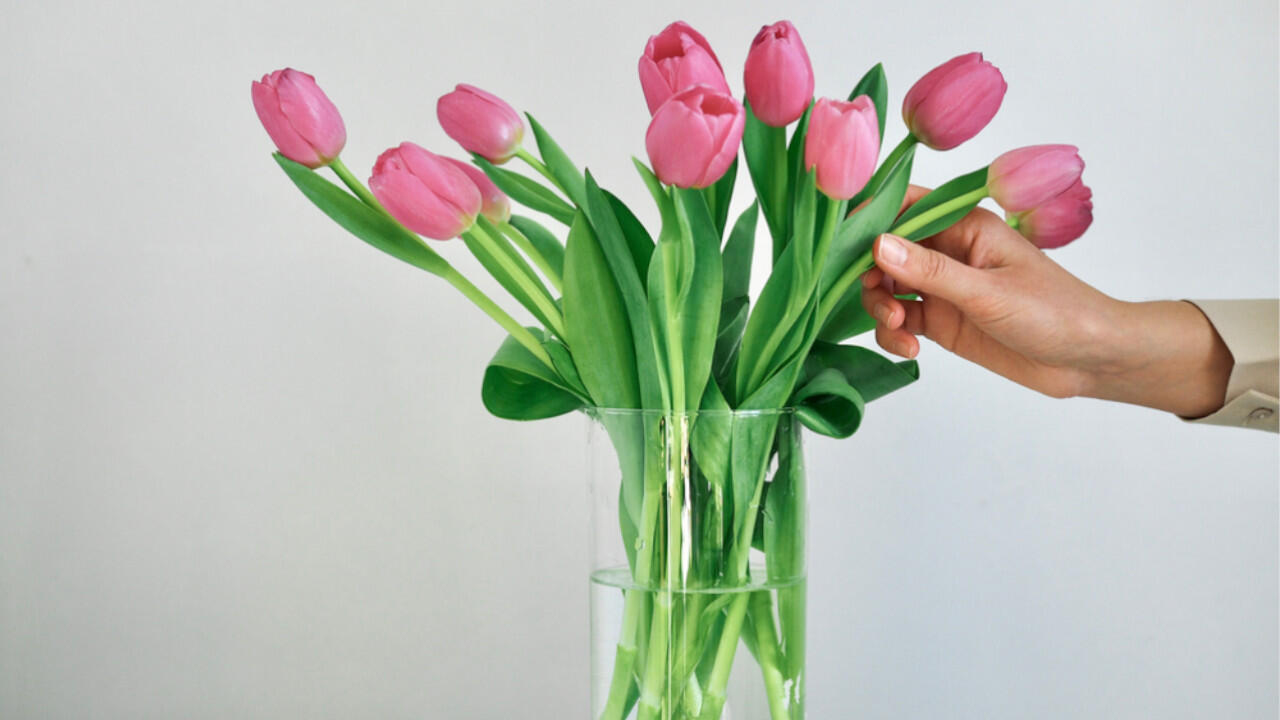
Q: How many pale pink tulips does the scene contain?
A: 11